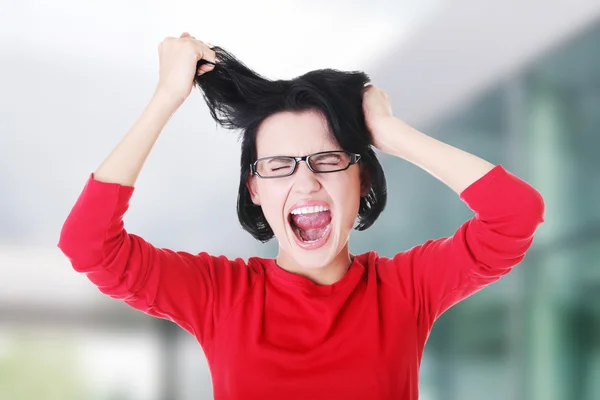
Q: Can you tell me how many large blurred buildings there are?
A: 1